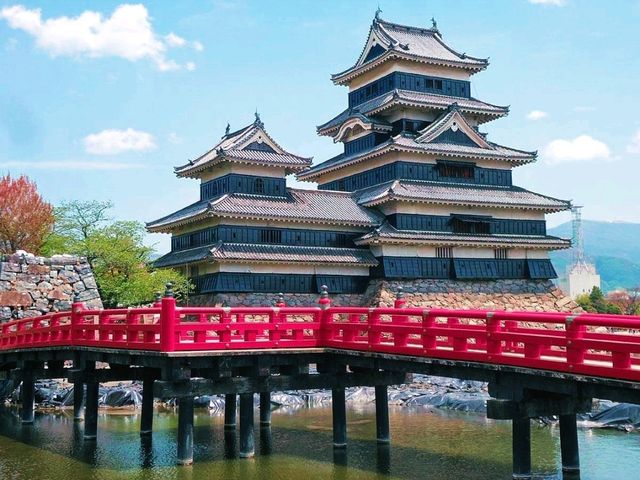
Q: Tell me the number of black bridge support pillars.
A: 12